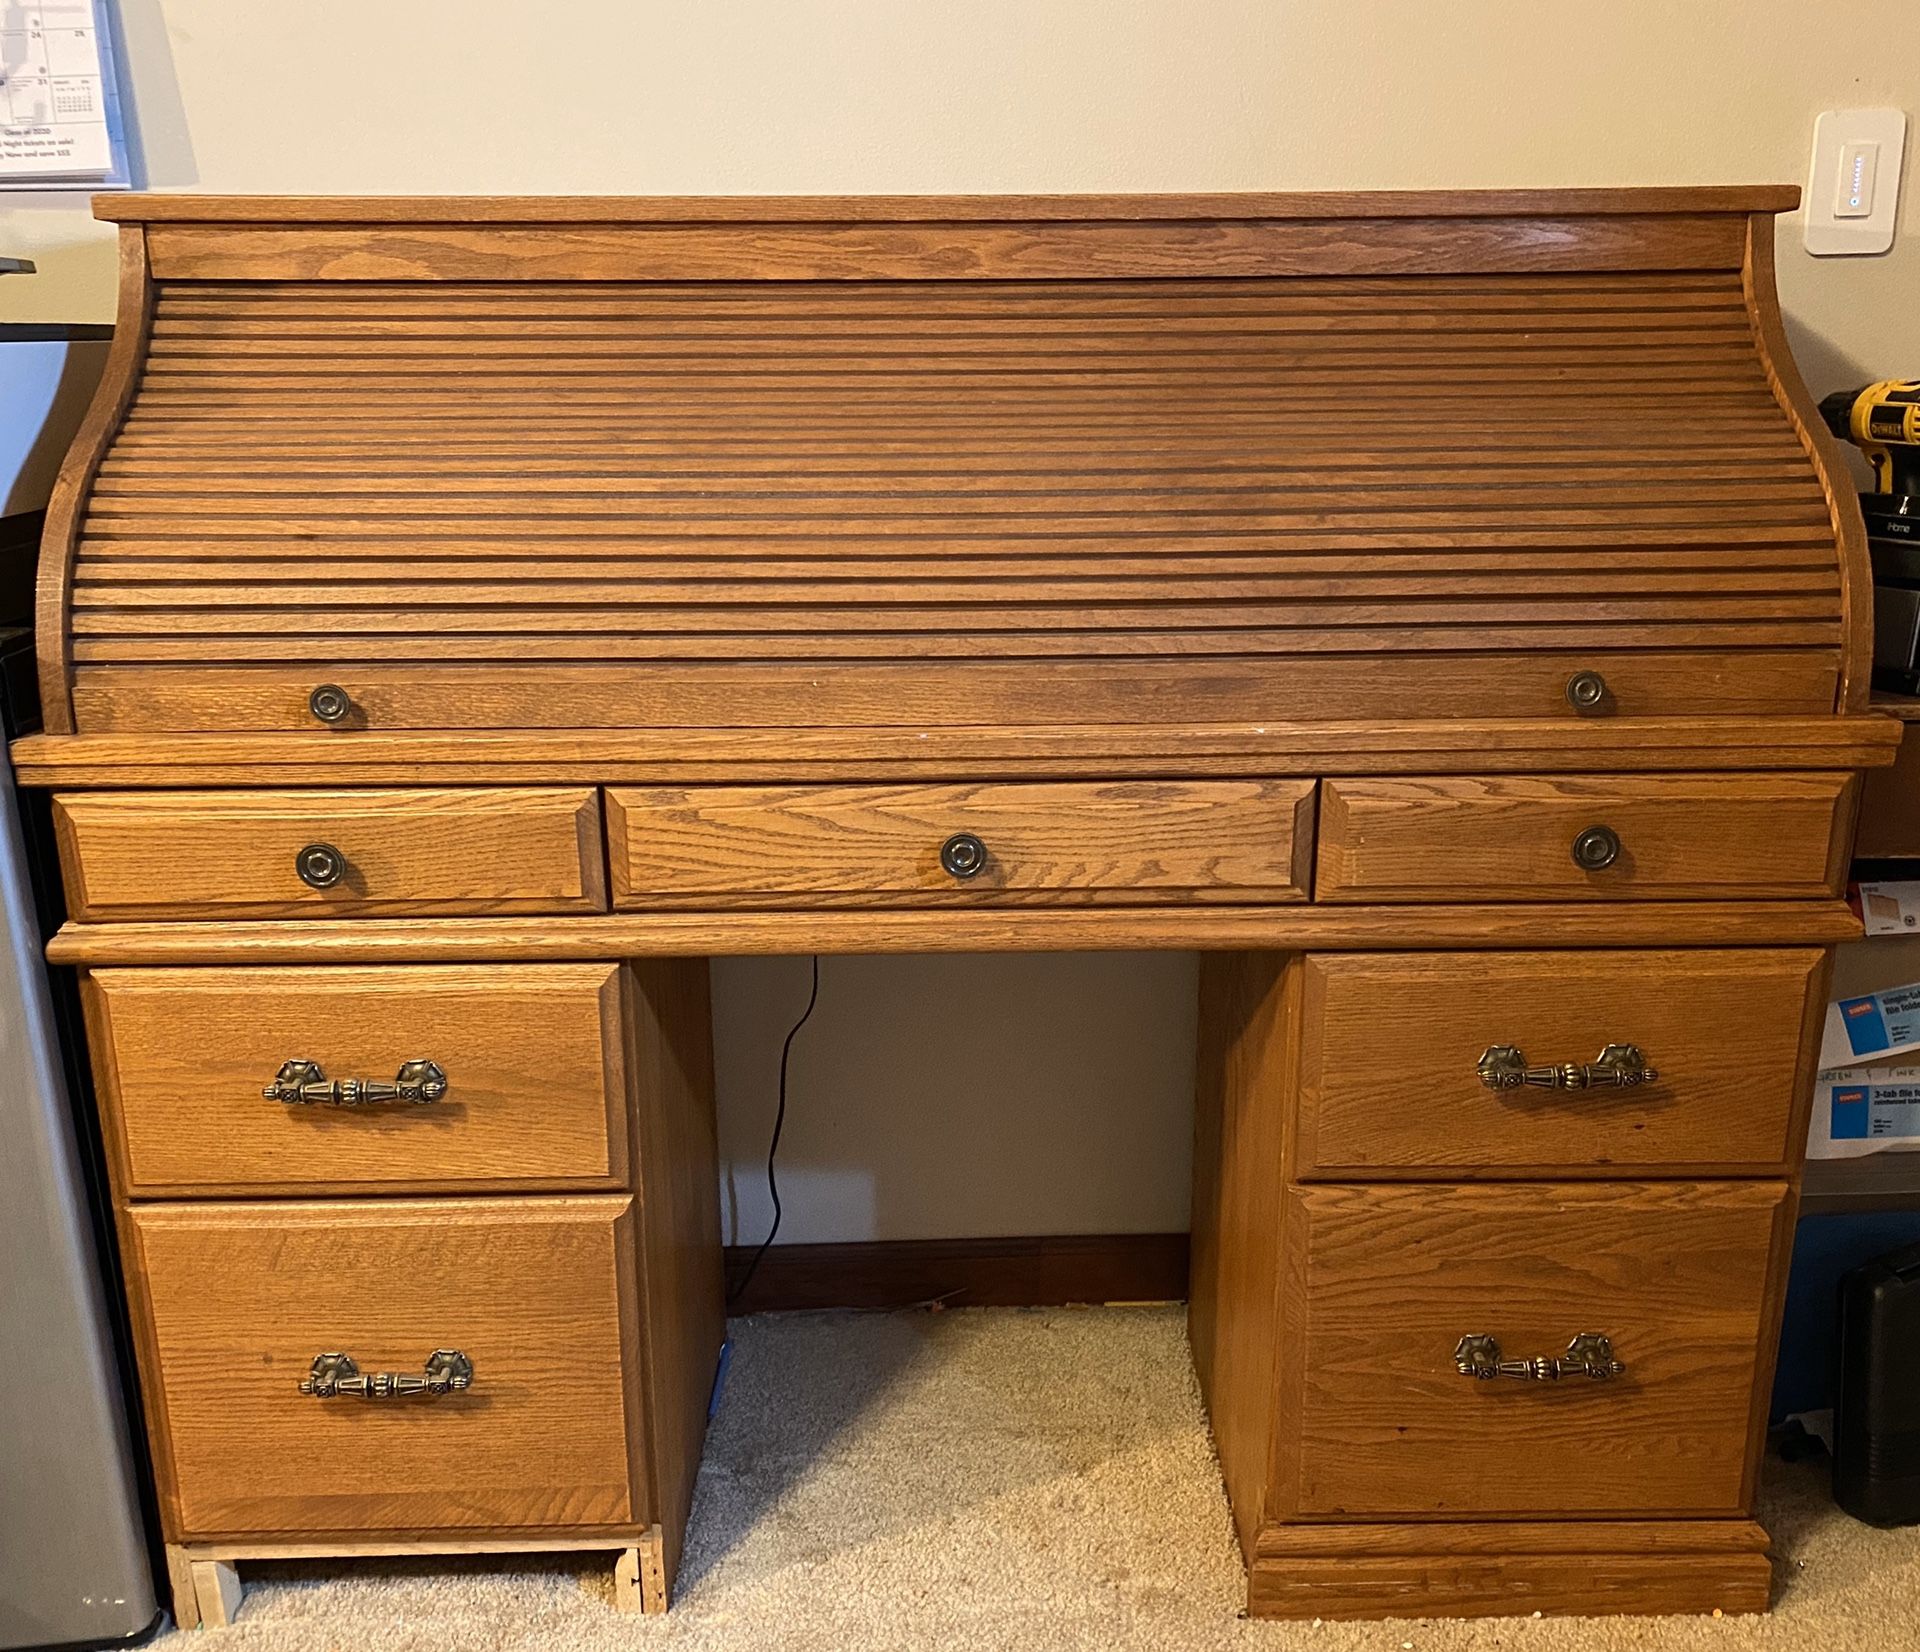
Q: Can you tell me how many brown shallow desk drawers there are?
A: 3